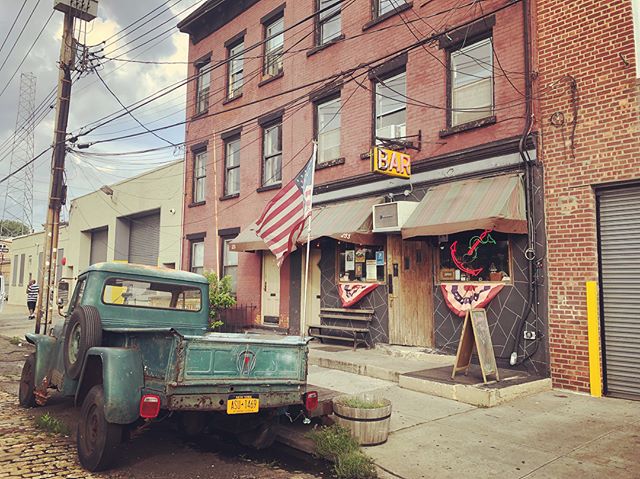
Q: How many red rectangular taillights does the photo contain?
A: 2